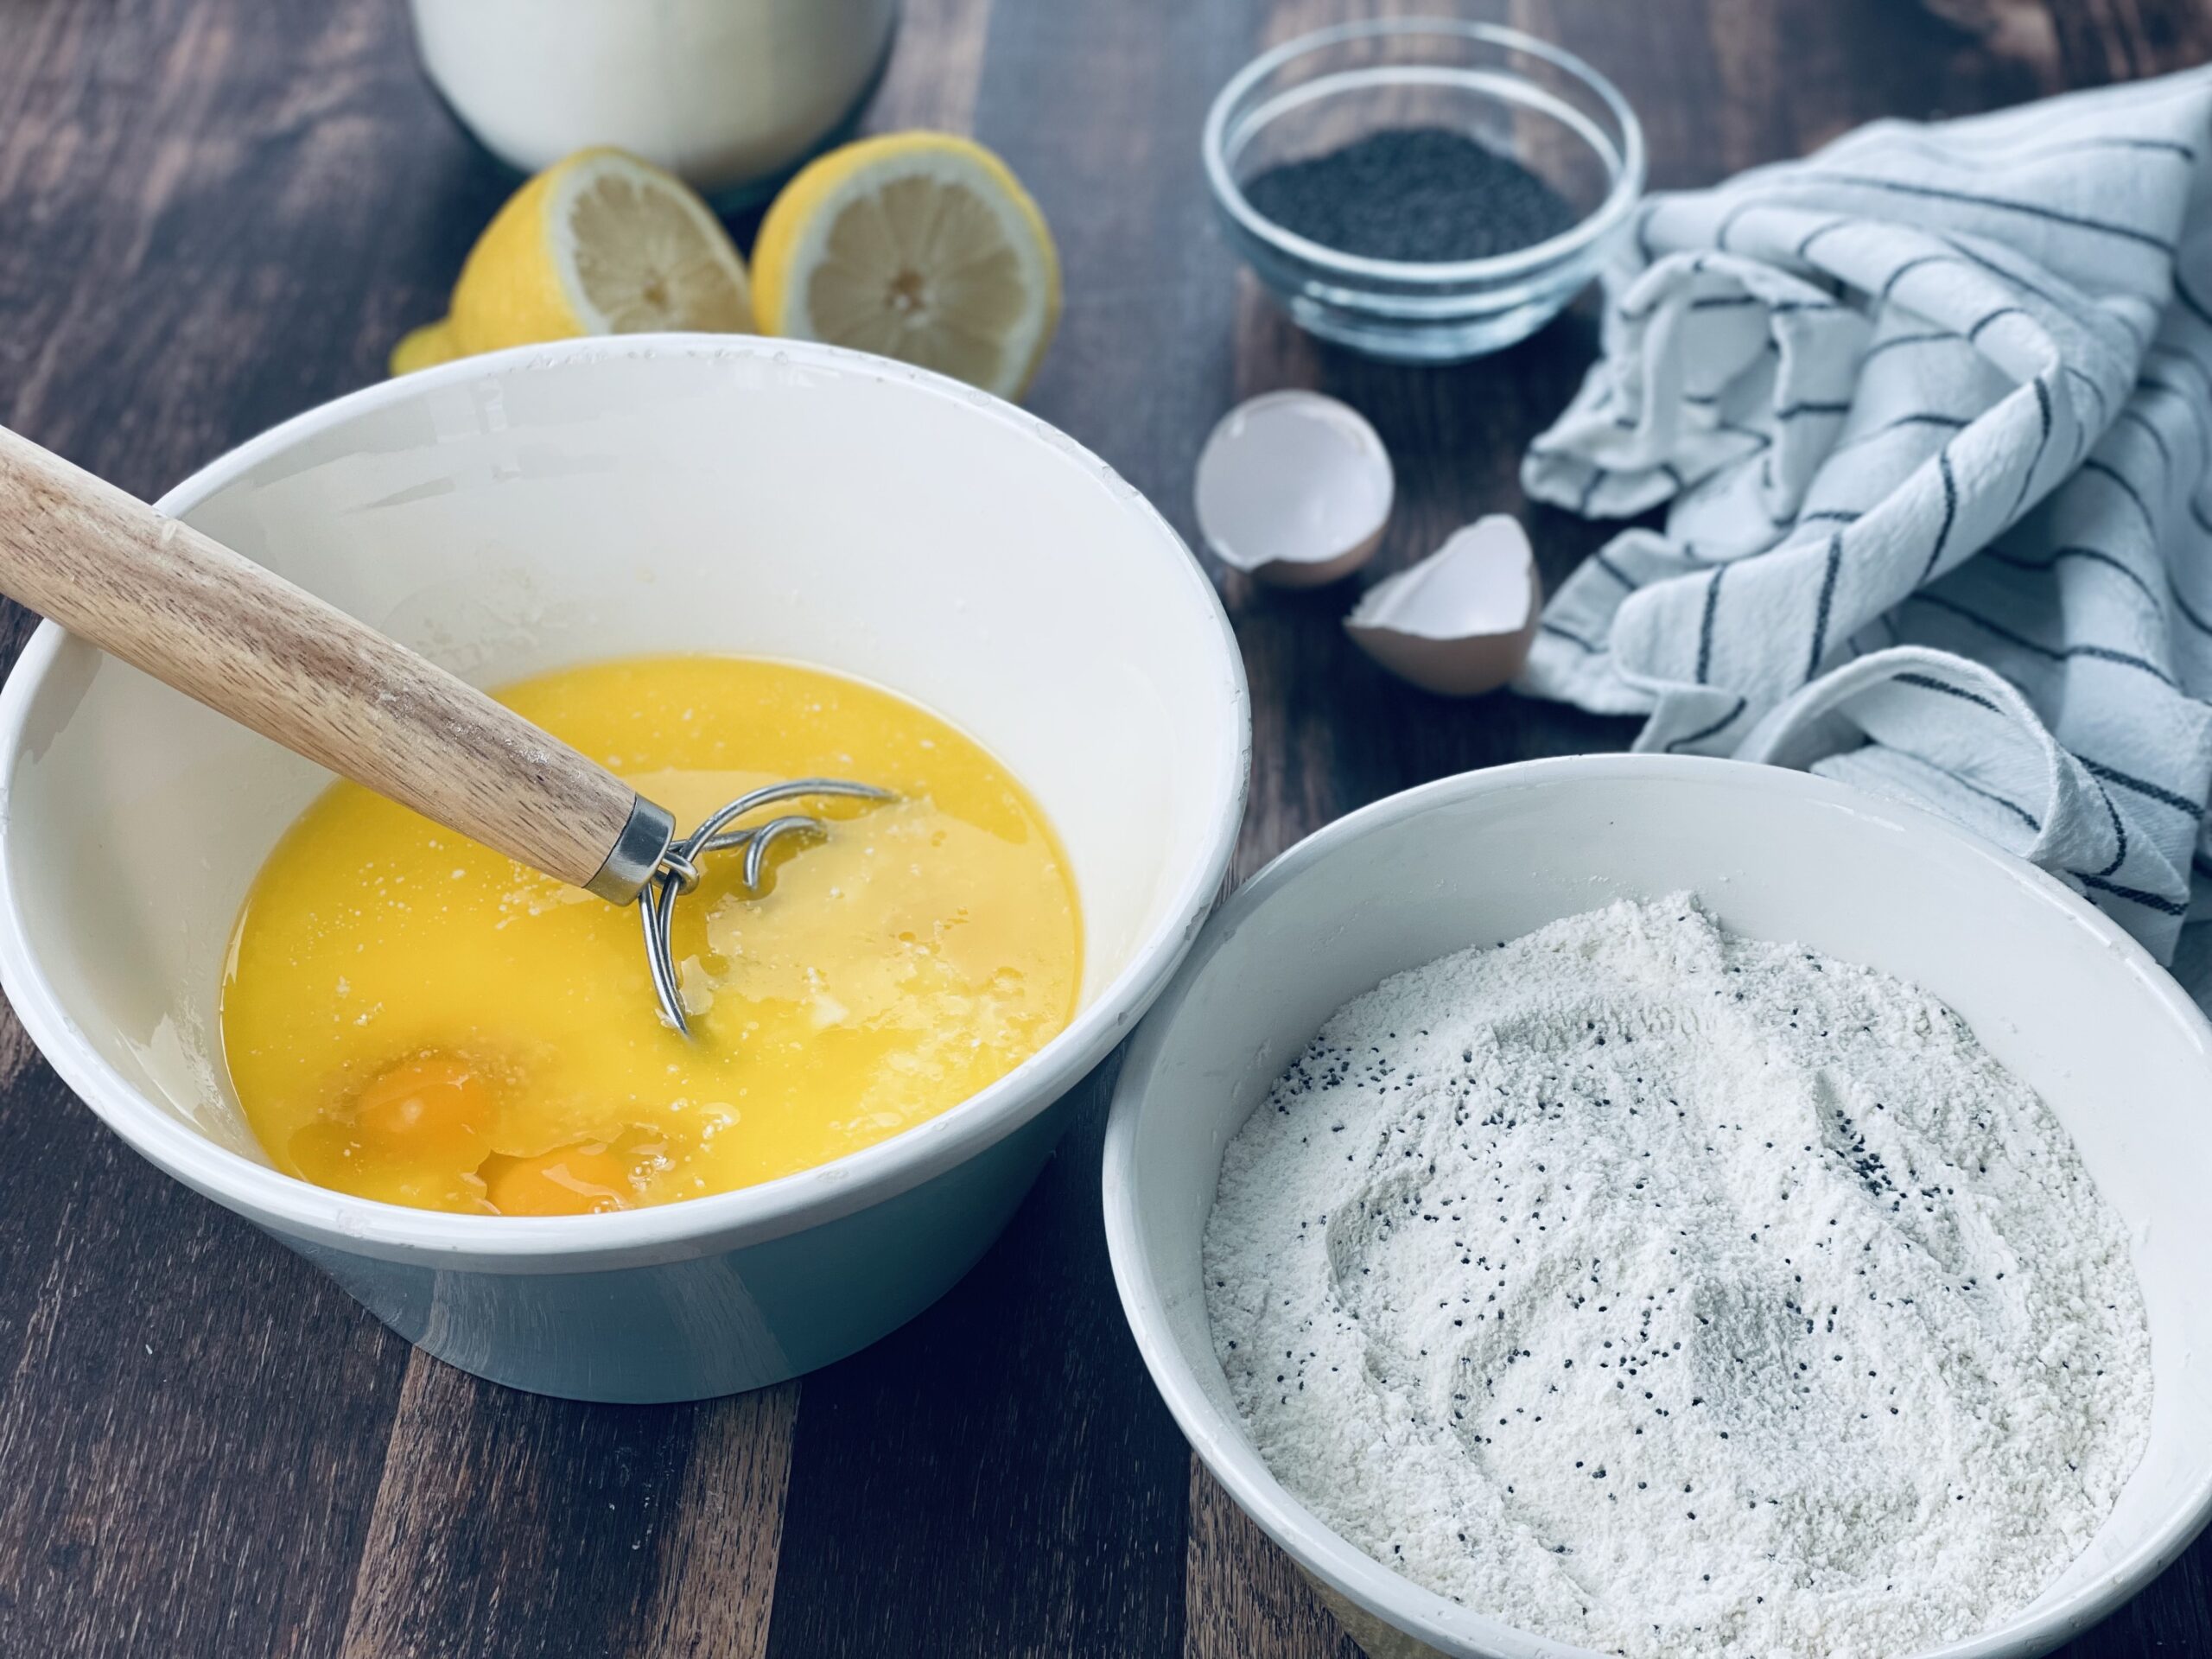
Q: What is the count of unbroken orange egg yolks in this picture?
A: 2